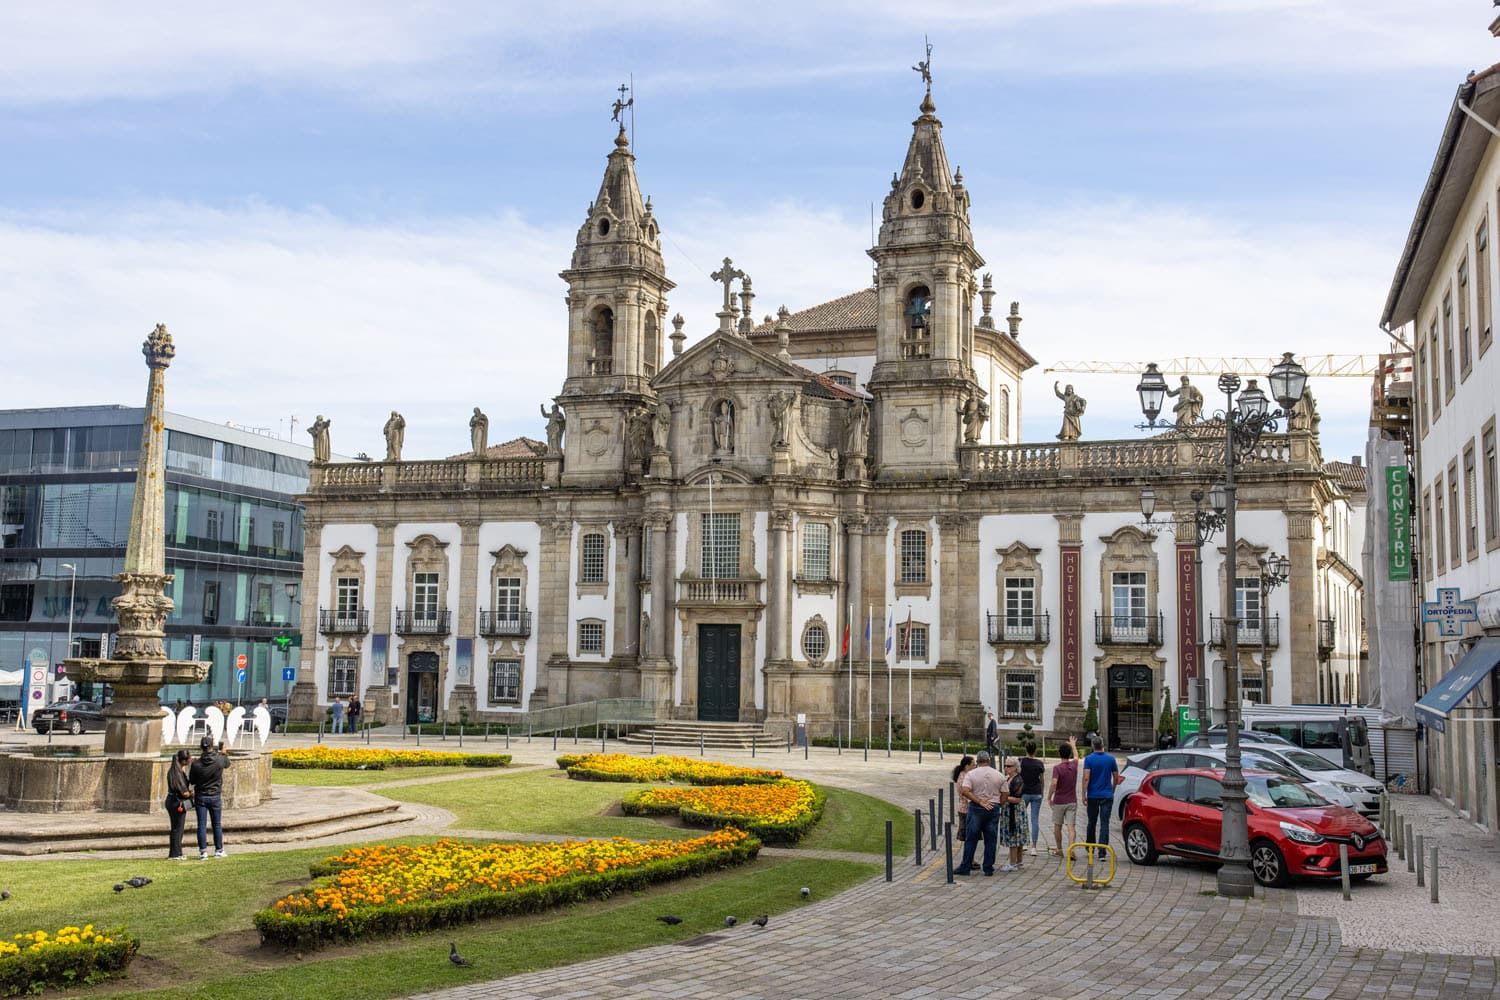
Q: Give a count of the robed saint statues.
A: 13